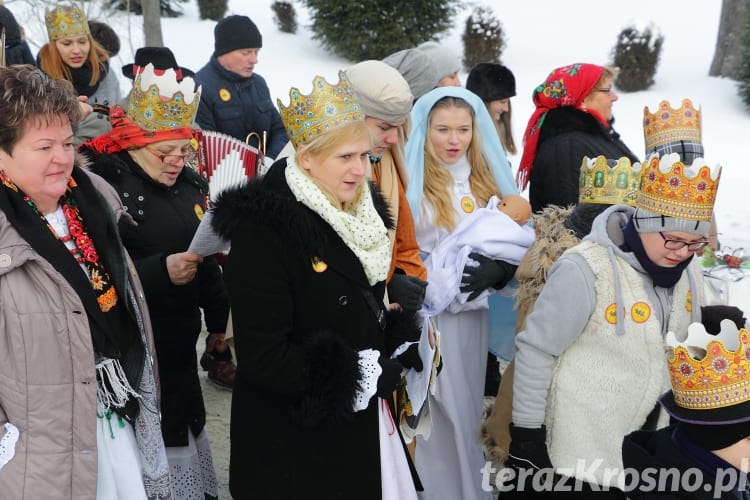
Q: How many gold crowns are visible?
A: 7